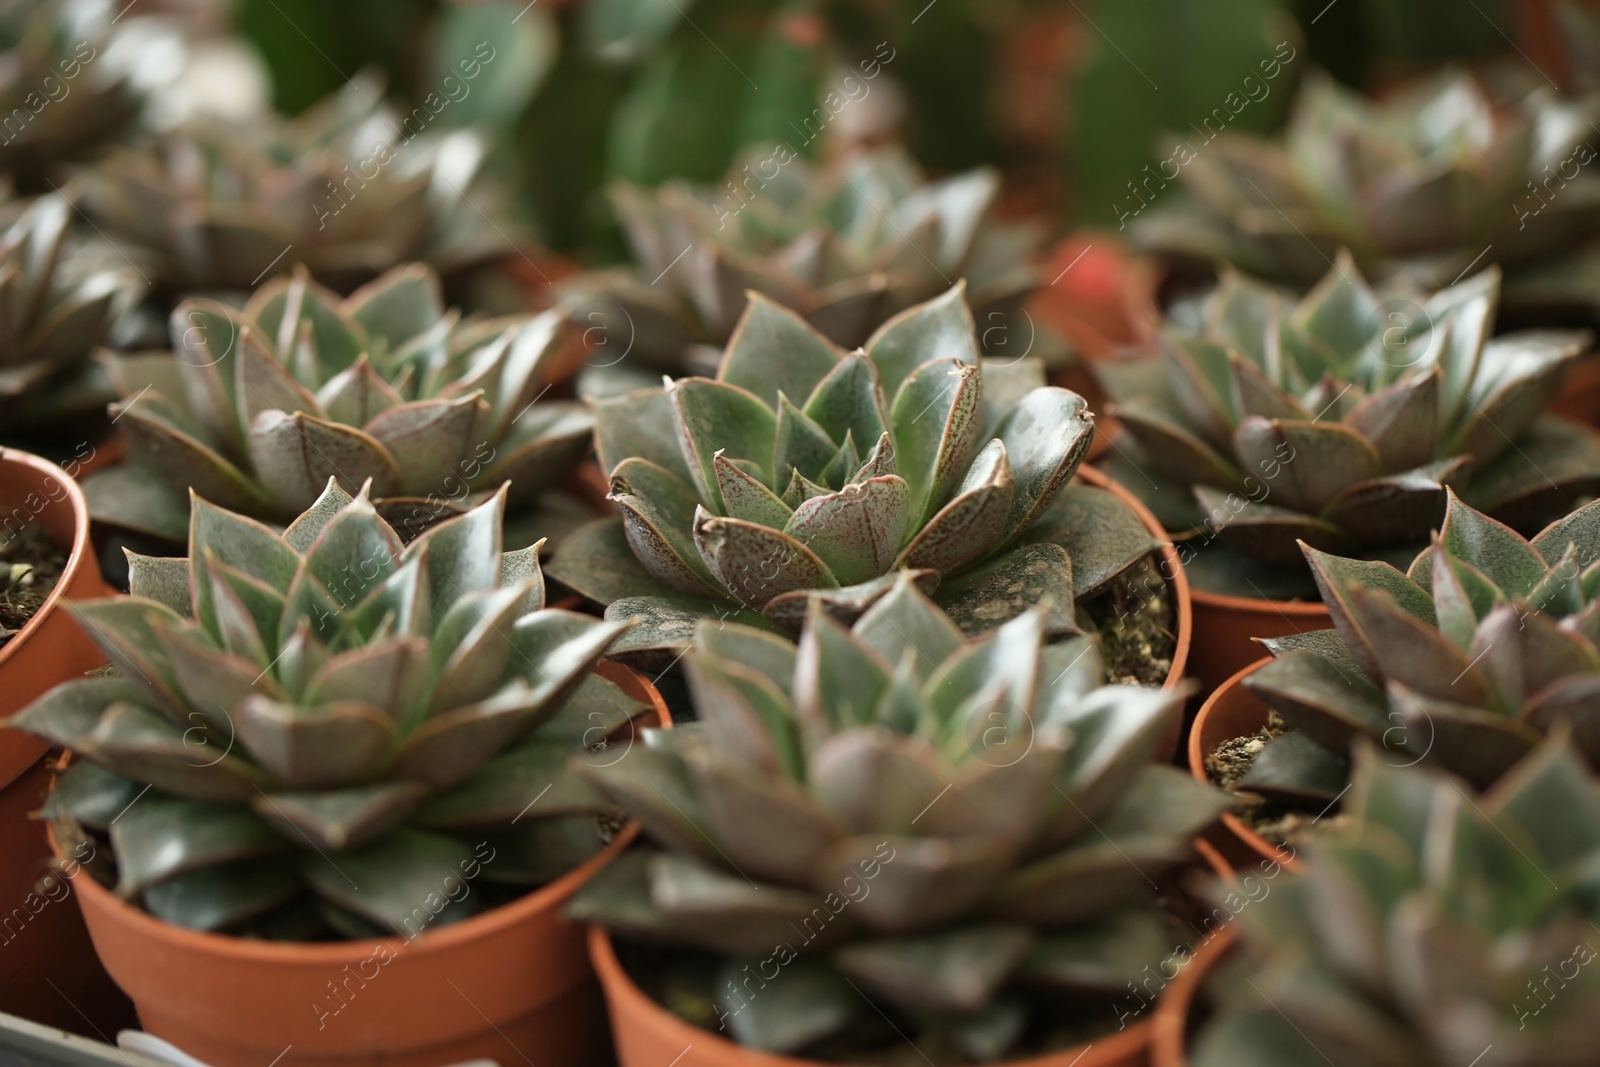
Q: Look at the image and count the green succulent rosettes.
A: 12